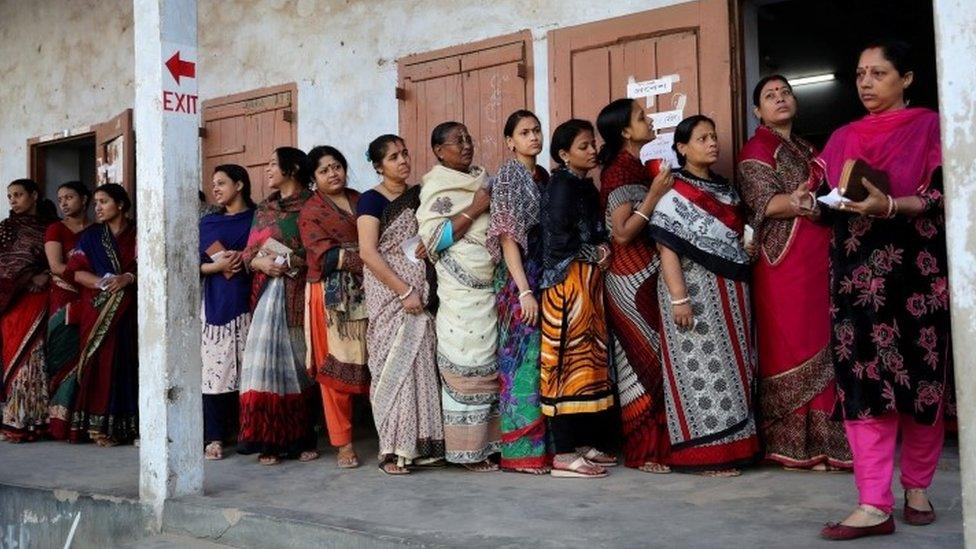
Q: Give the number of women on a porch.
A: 14